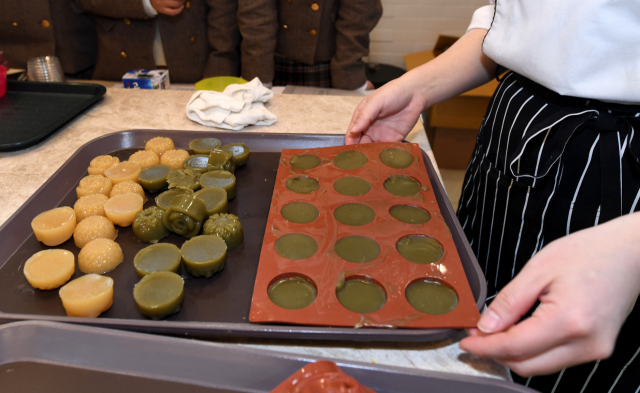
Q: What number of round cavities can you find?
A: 15